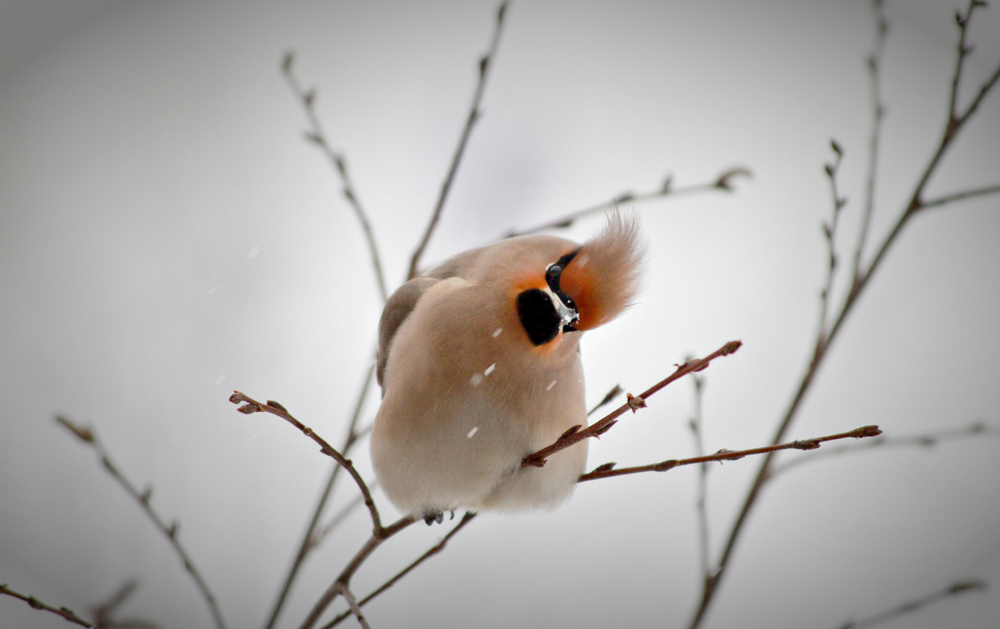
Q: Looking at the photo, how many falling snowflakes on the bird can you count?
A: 5